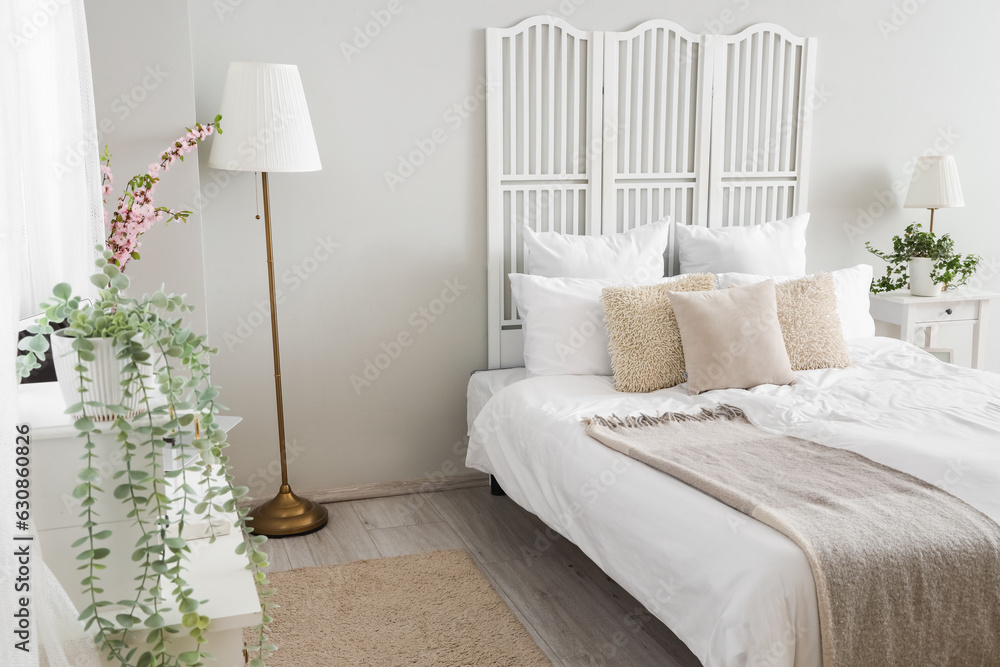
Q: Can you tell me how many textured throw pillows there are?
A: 2